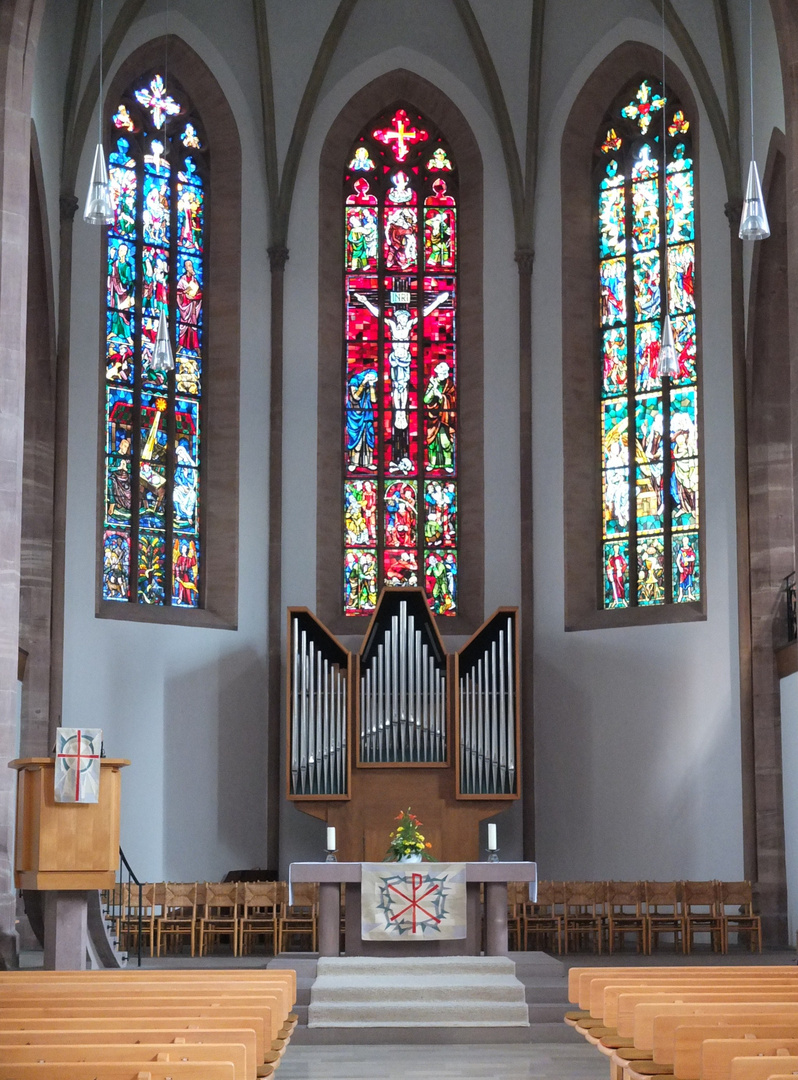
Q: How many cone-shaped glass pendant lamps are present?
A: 4